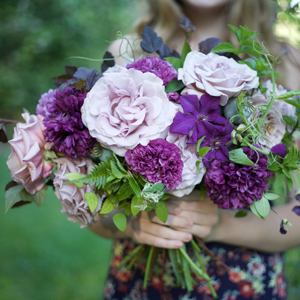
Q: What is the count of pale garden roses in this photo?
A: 6